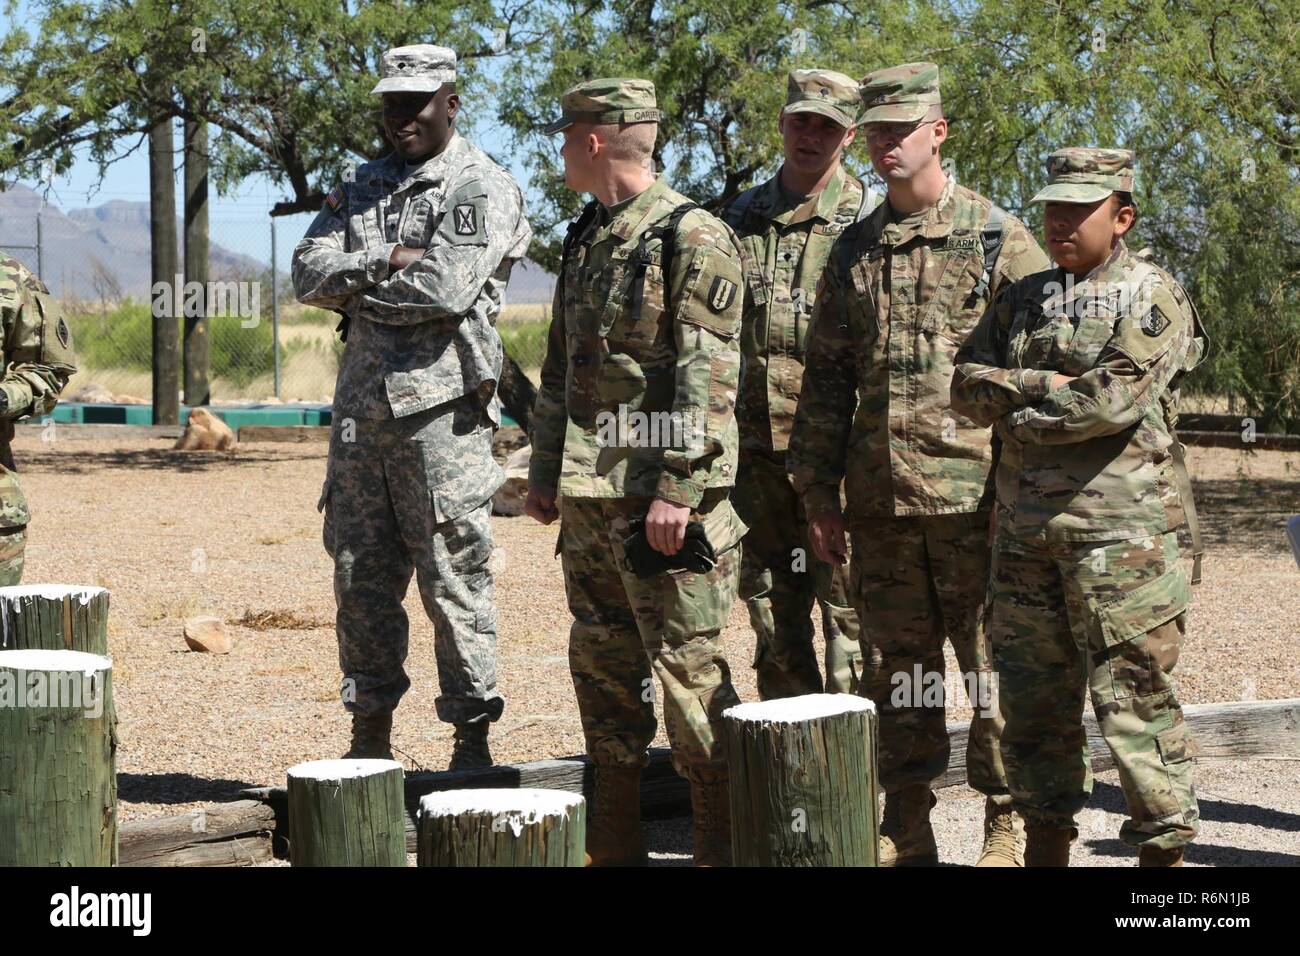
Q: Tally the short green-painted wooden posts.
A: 5